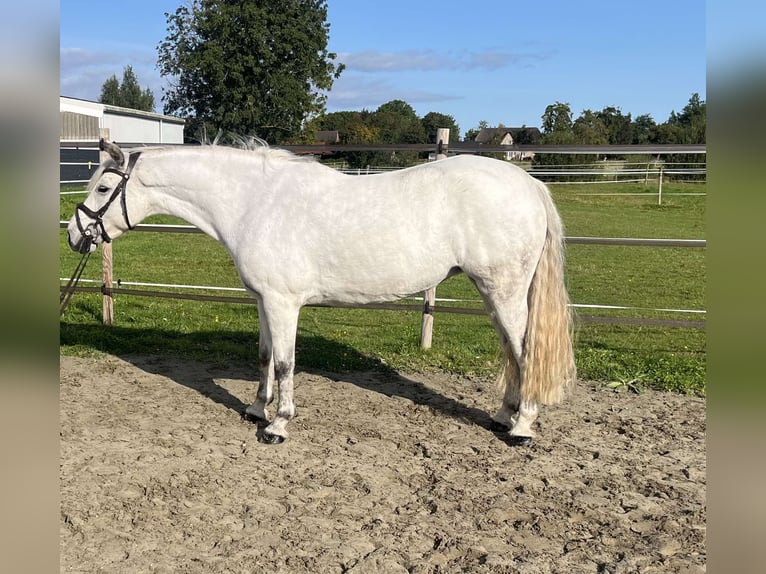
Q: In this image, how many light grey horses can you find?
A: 1